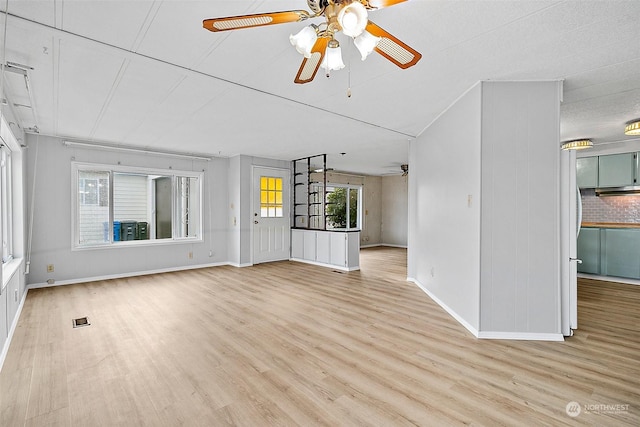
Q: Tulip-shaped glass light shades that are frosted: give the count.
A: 4